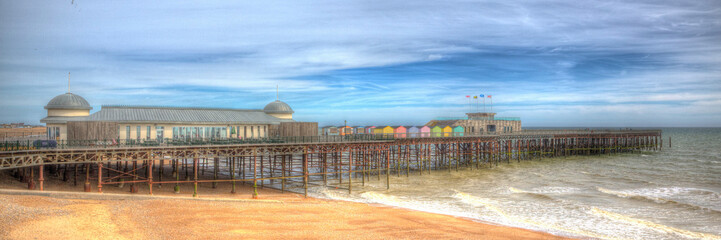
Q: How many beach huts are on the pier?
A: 11